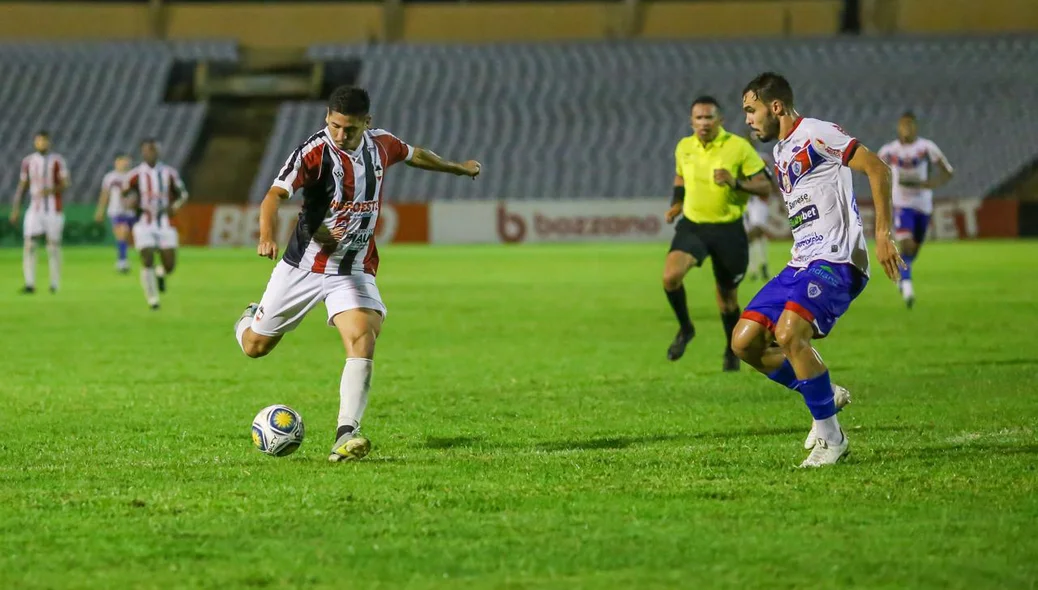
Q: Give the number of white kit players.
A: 3